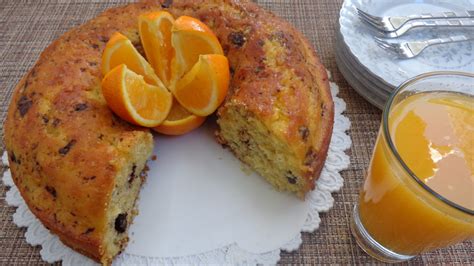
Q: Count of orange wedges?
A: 6